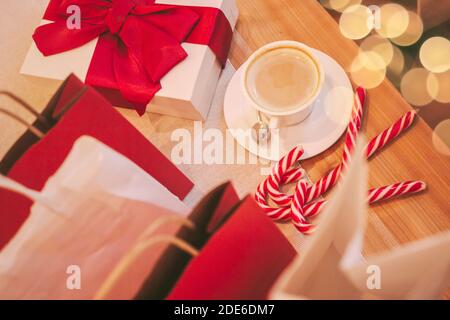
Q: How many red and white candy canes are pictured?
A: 3